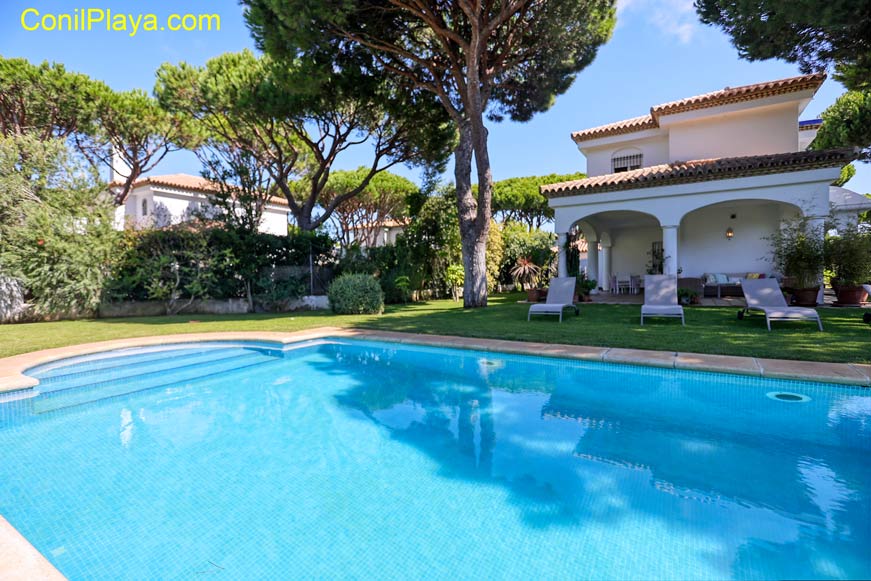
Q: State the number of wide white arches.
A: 2